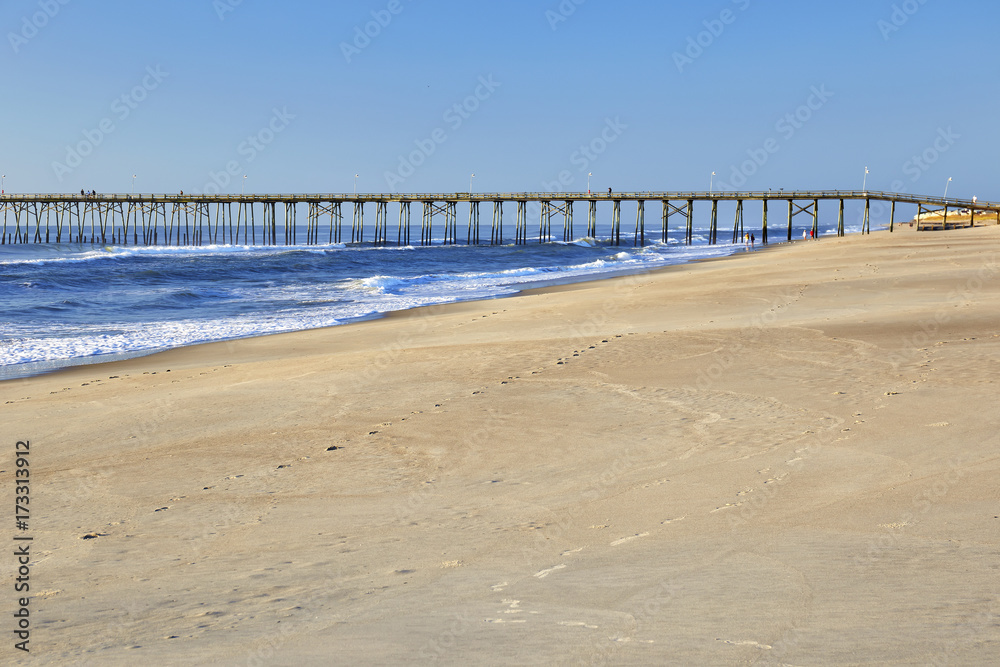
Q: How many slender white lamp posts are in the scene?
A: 9